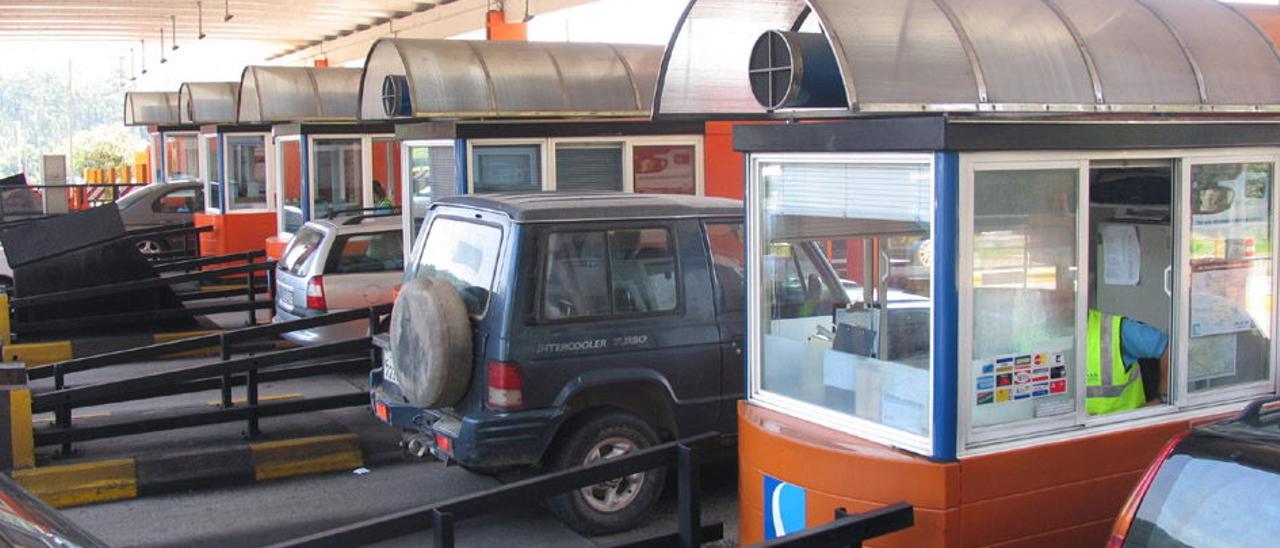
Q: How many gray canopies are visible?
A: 5